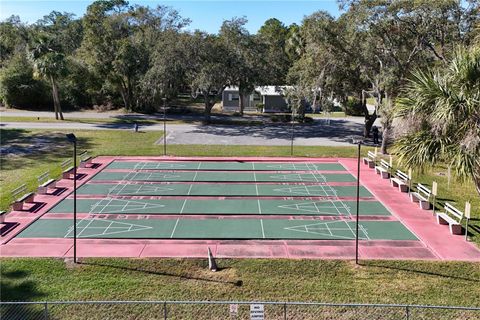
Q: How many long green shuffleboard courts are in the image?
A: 5